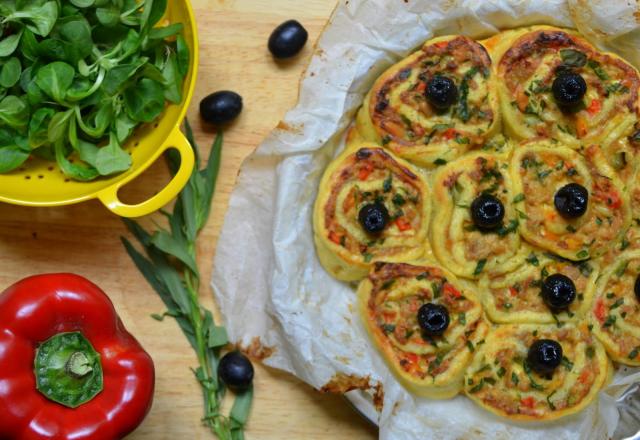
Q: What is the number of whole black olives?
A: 11